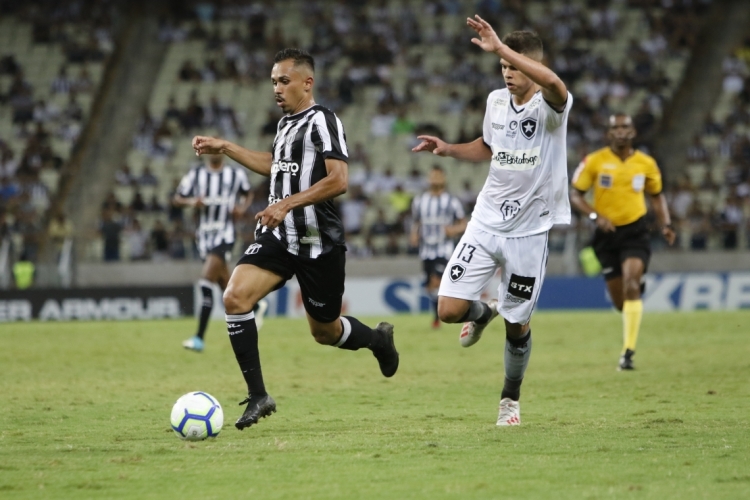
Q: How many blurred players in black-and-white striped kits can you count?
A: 2